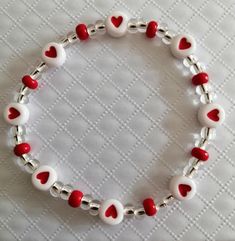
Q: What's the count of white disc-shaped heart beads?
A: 8